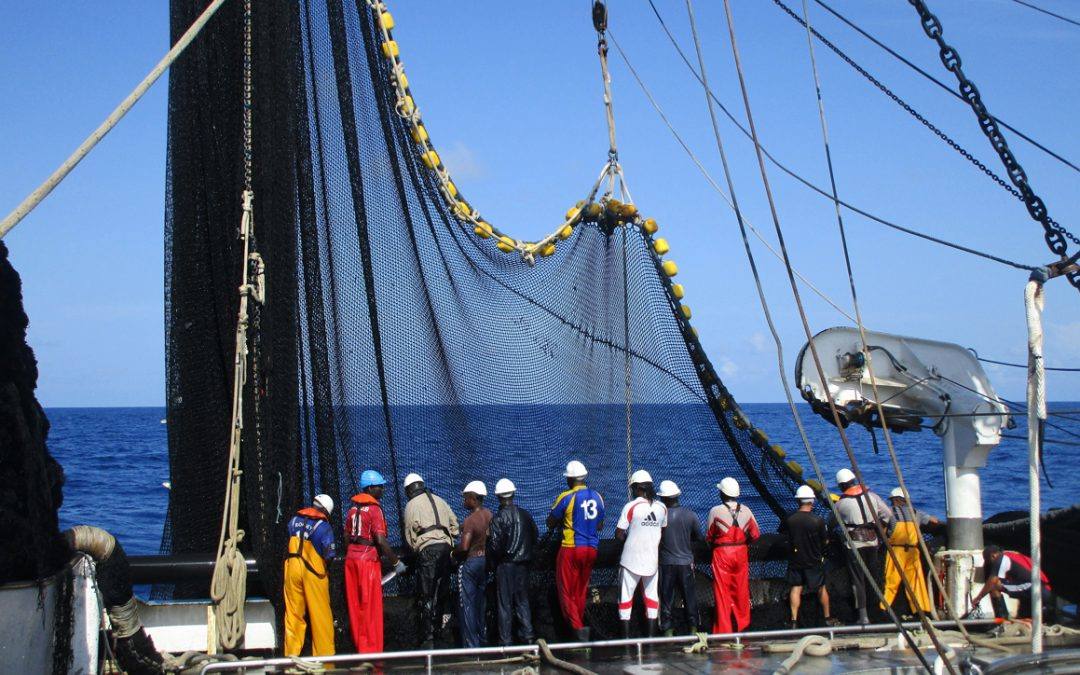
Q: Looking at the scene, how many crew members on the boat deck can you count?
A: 13